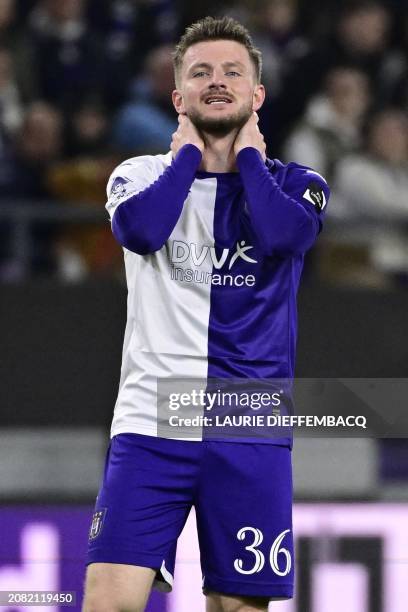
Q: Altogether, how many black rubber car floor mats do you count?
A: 0